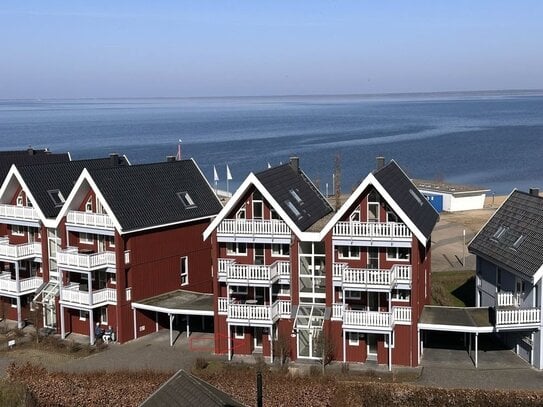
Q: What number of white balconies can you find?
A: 13